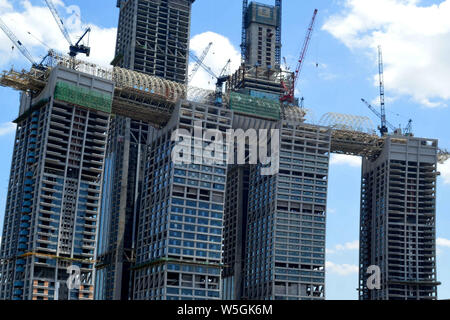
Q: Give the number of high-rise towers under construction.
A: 6